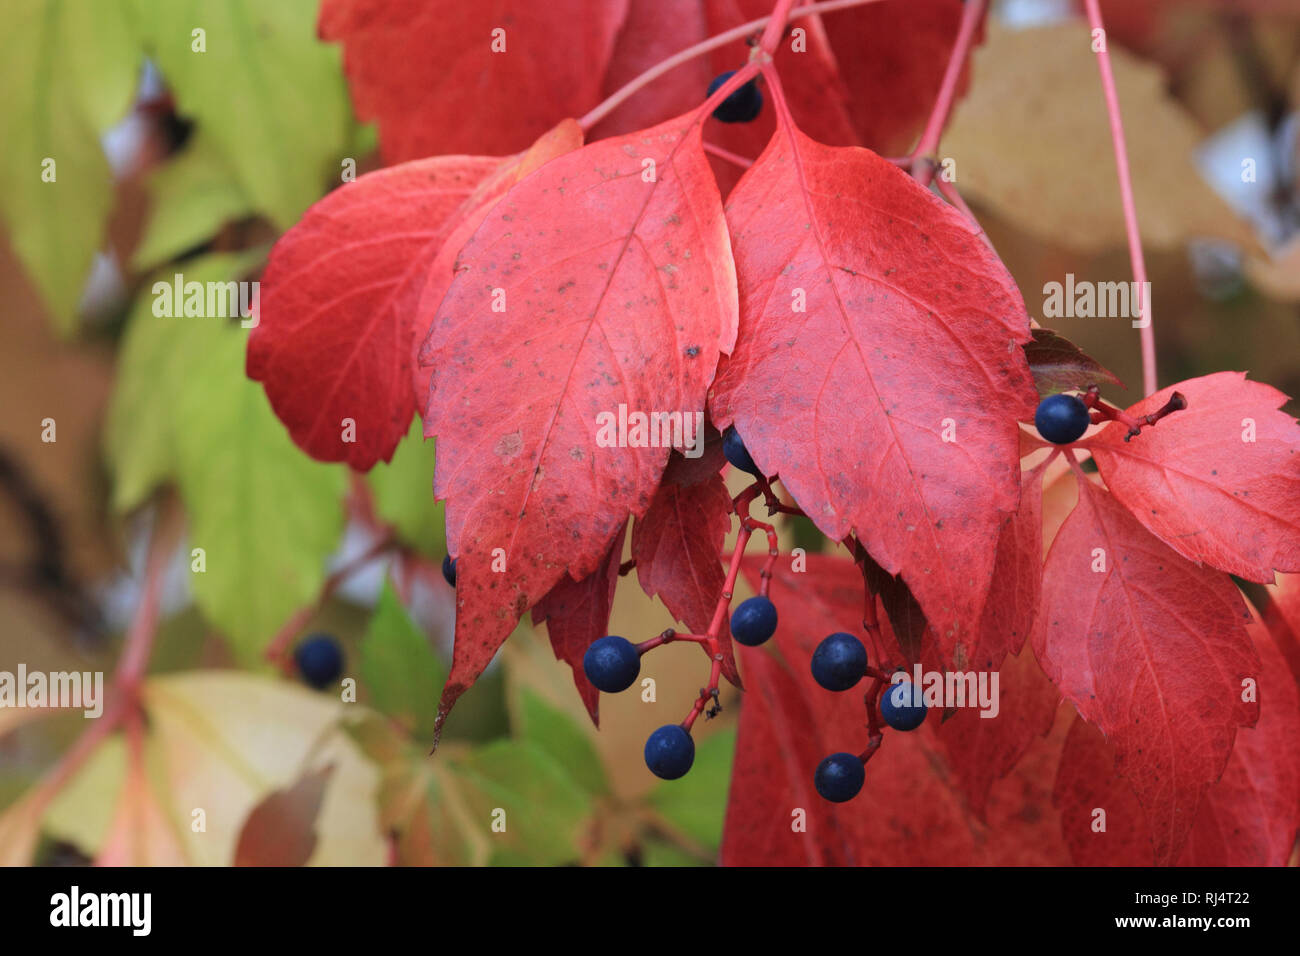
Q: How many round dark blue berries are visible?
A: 11